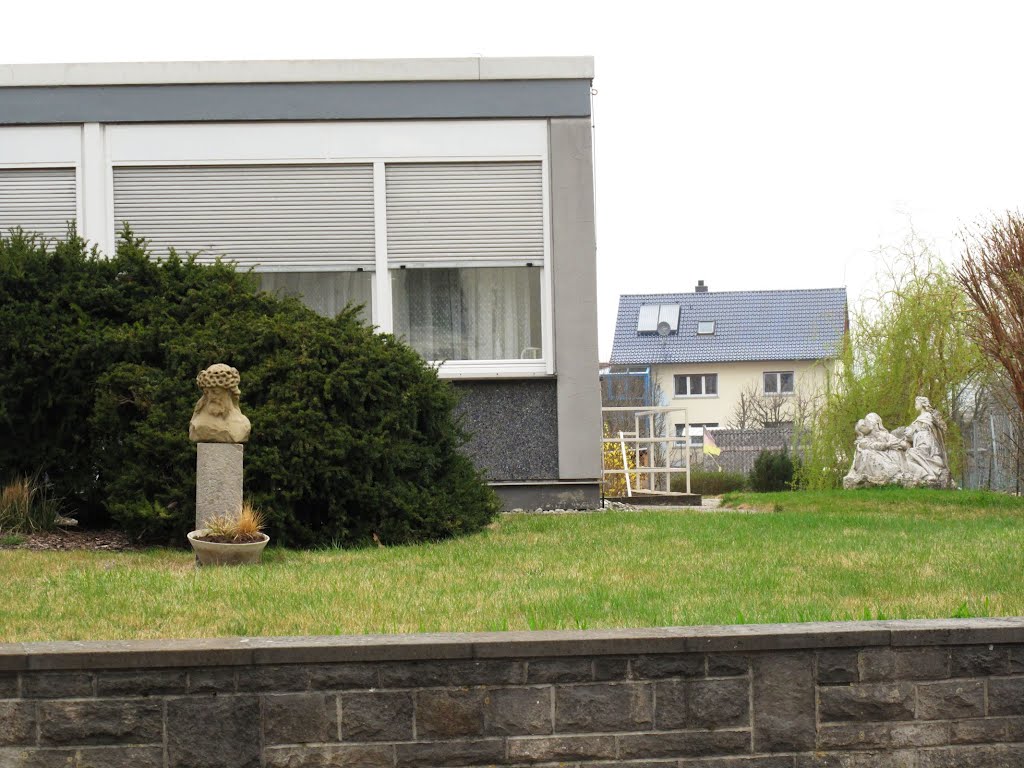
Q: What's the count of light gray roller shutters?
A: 3